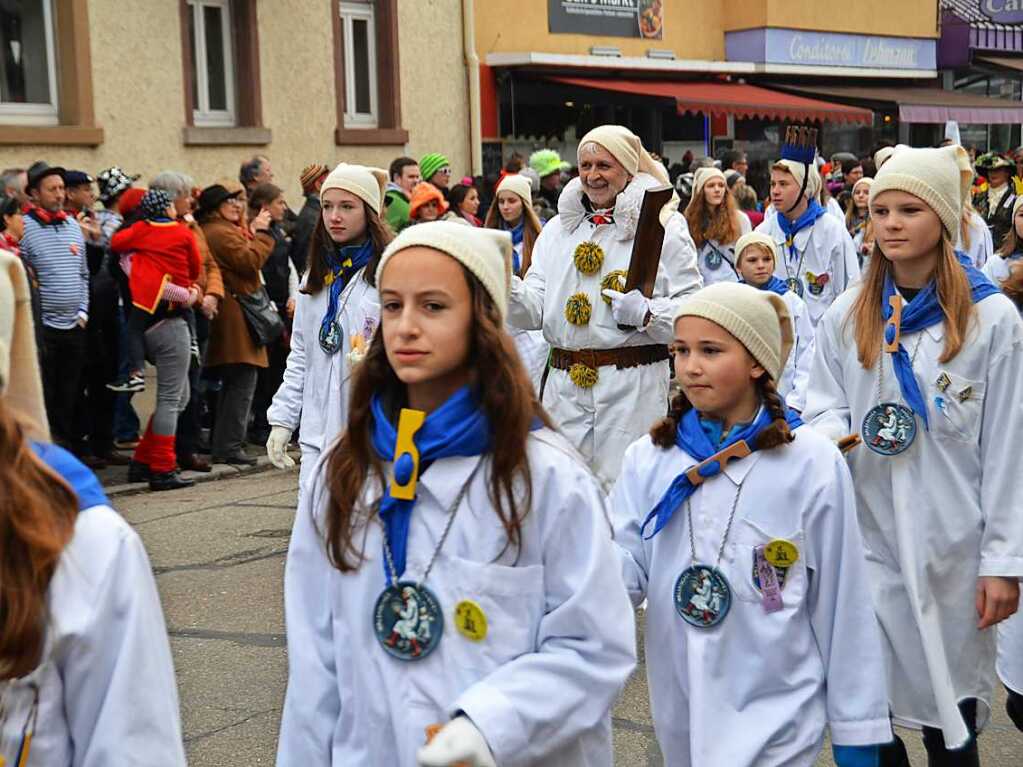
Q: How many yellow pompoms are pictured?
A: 4